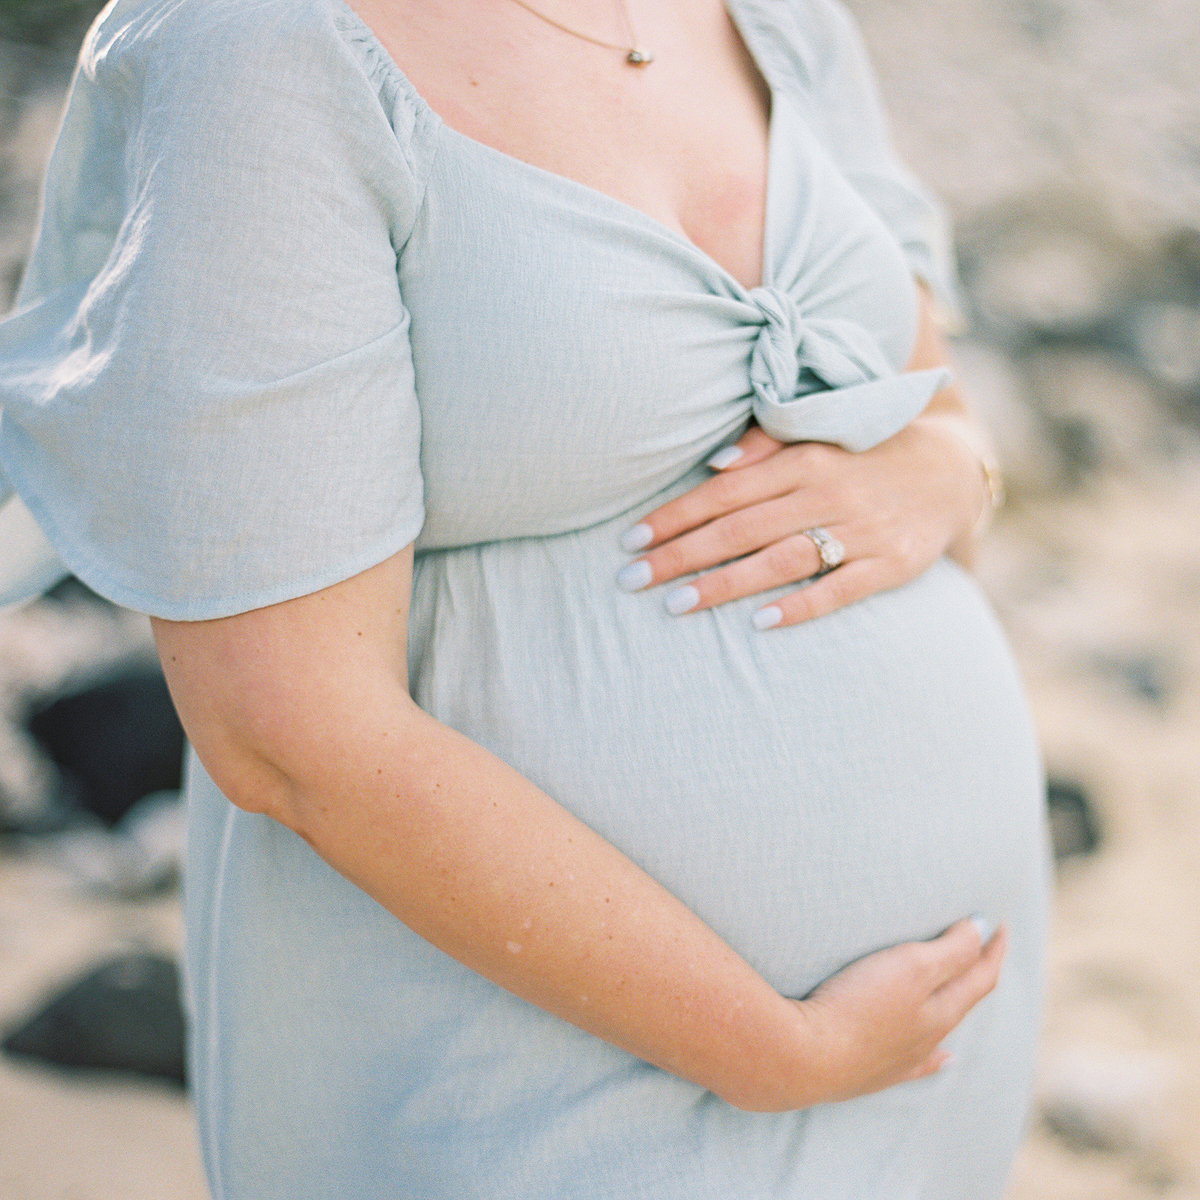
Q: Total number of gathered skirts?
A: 1